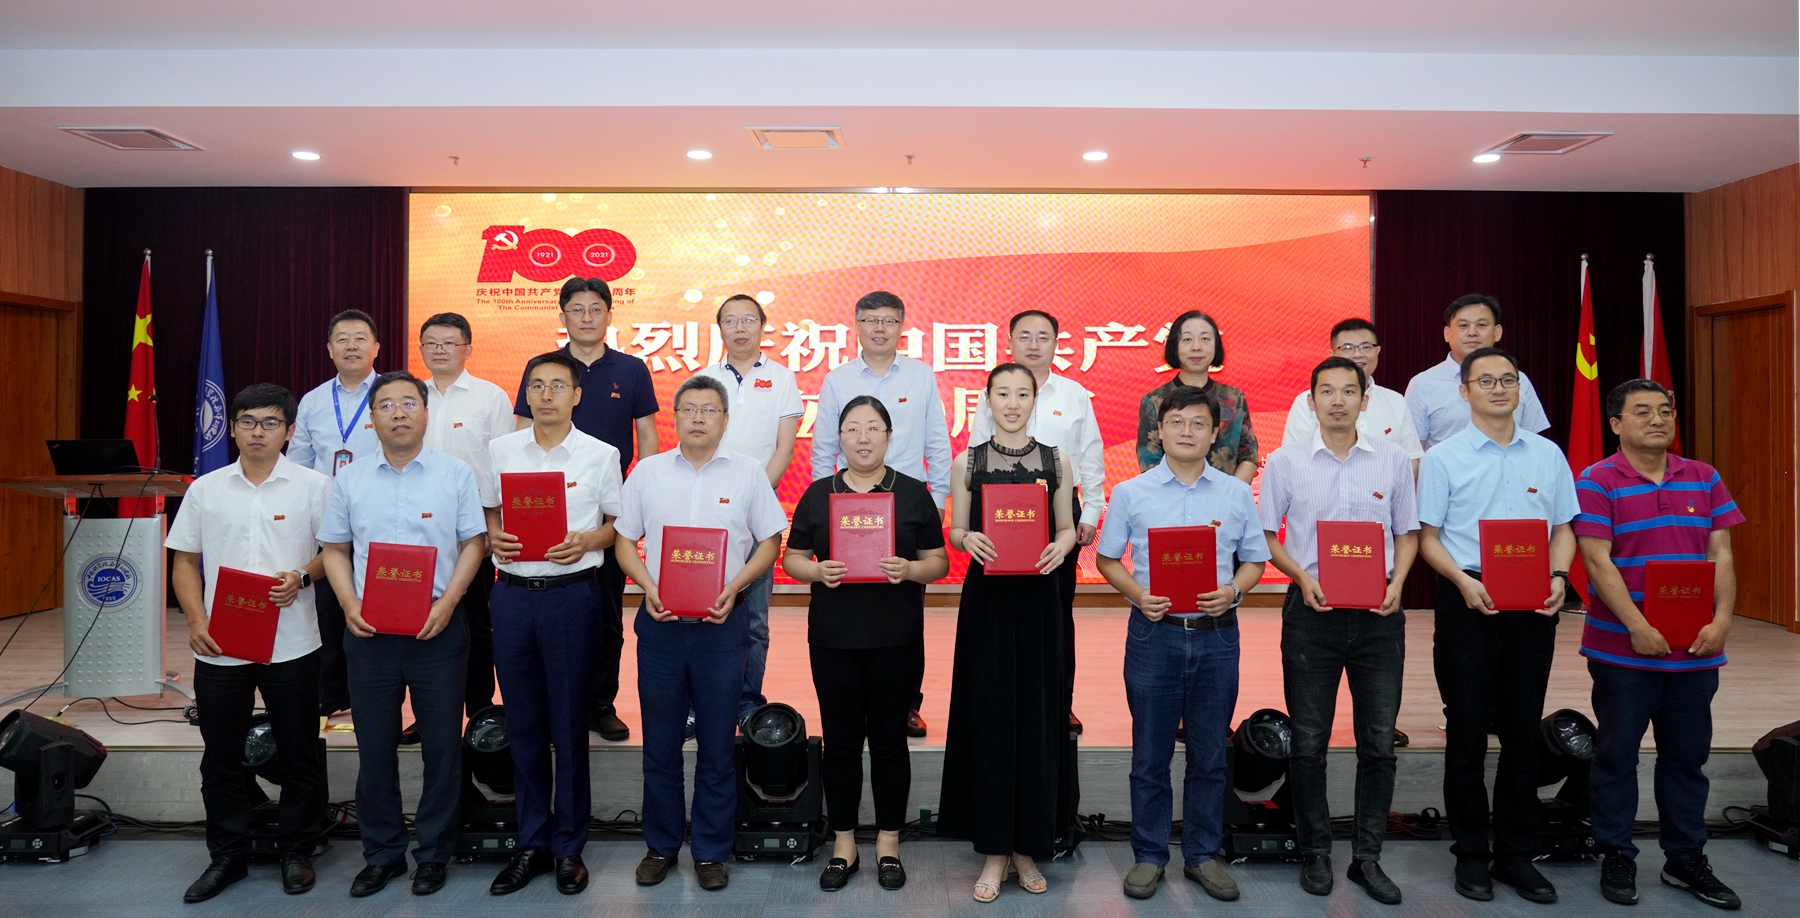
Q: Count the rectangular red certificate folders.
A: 10